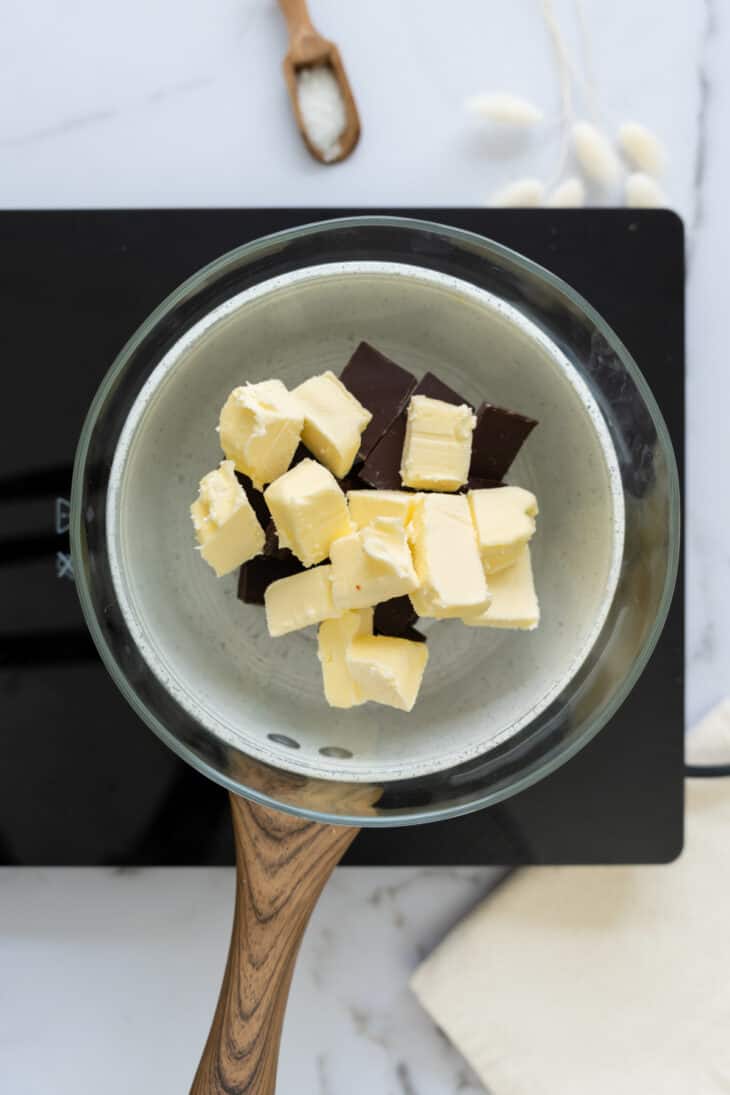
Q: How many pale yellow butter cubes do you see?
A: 13